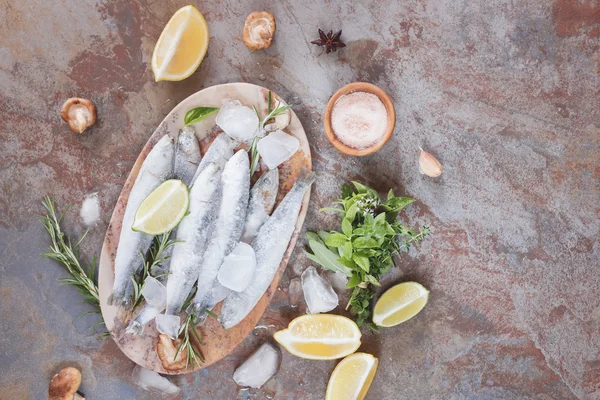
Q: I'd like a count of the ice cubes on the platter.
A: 5